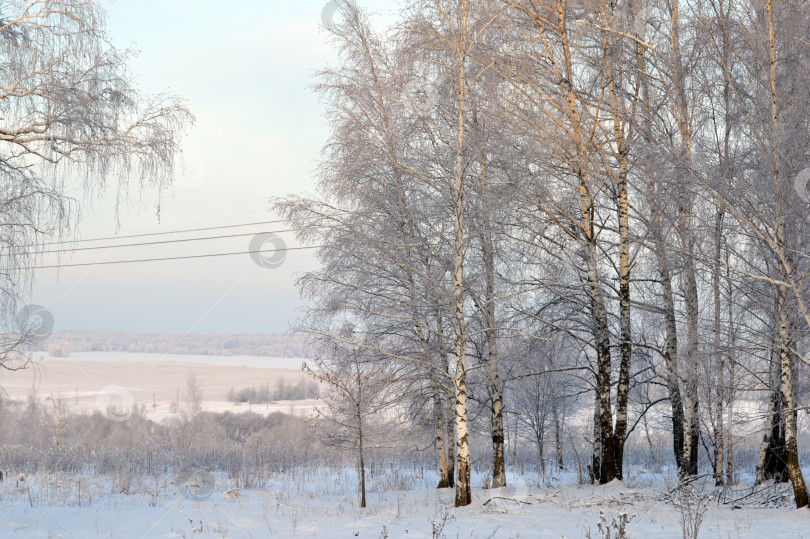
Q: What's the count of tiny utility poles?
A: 5